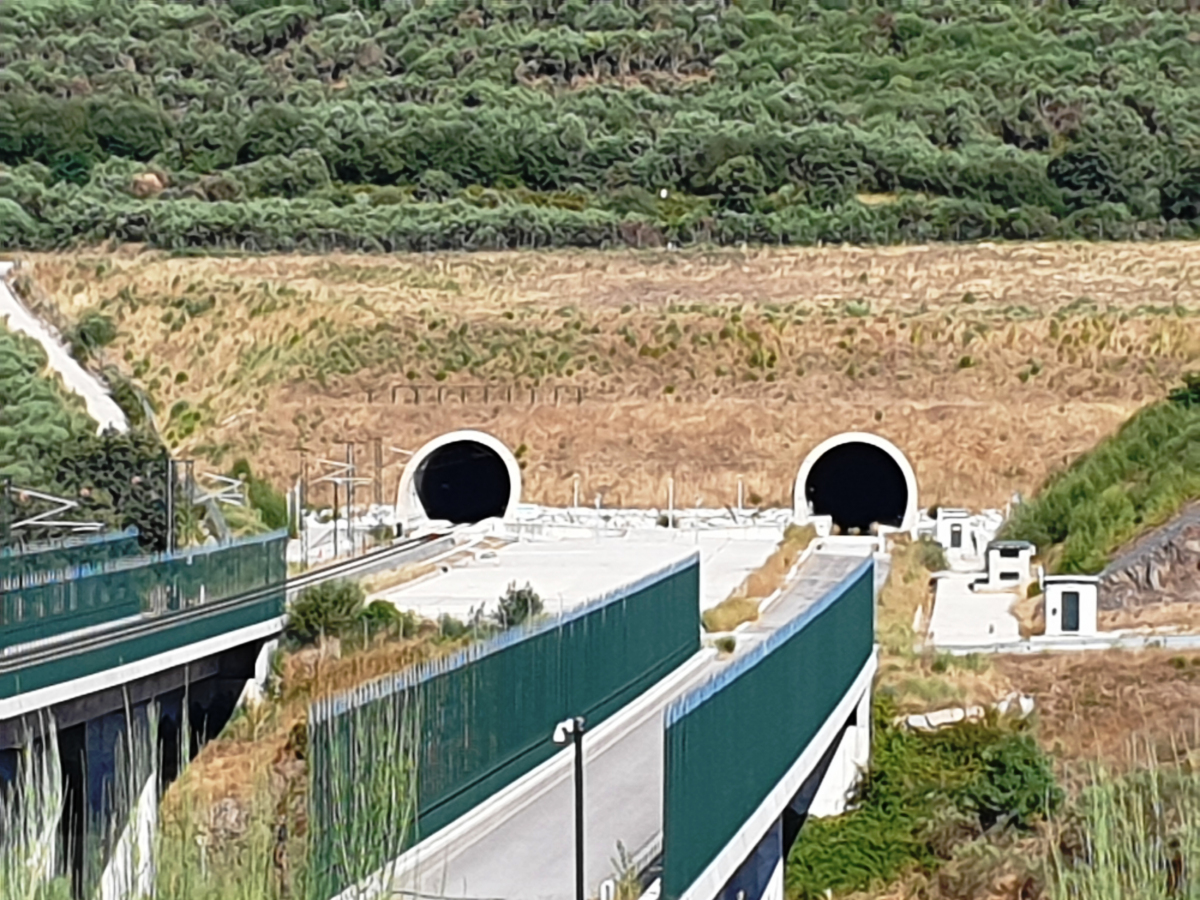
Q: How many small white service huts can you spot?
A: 3